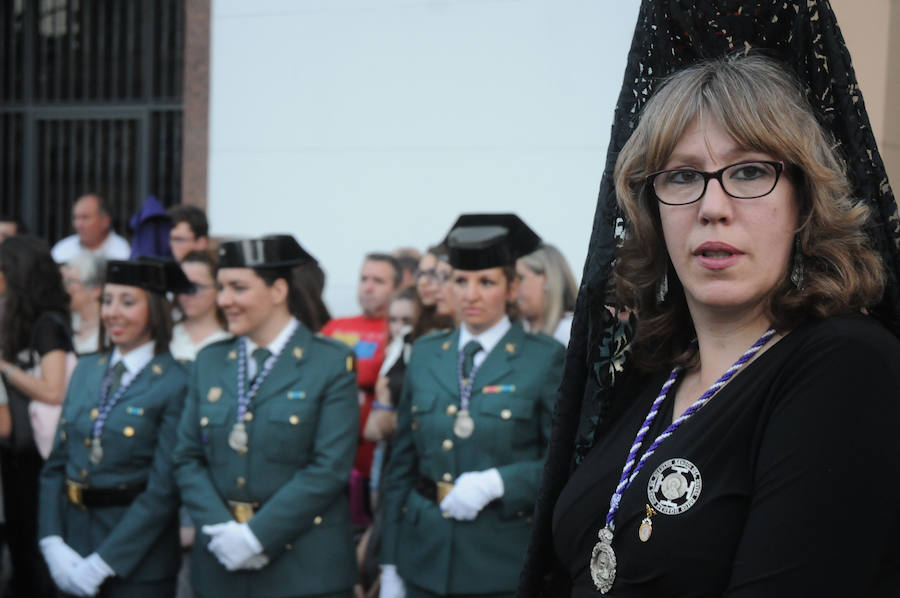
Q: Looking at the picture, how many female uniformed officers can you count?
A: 3